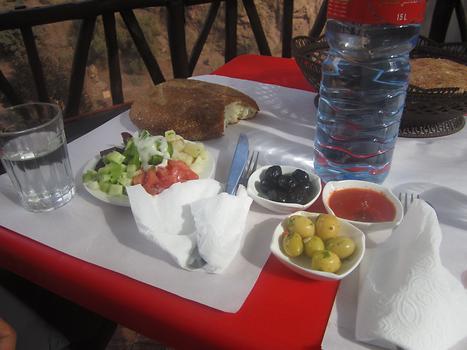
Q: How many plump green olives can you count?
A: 6